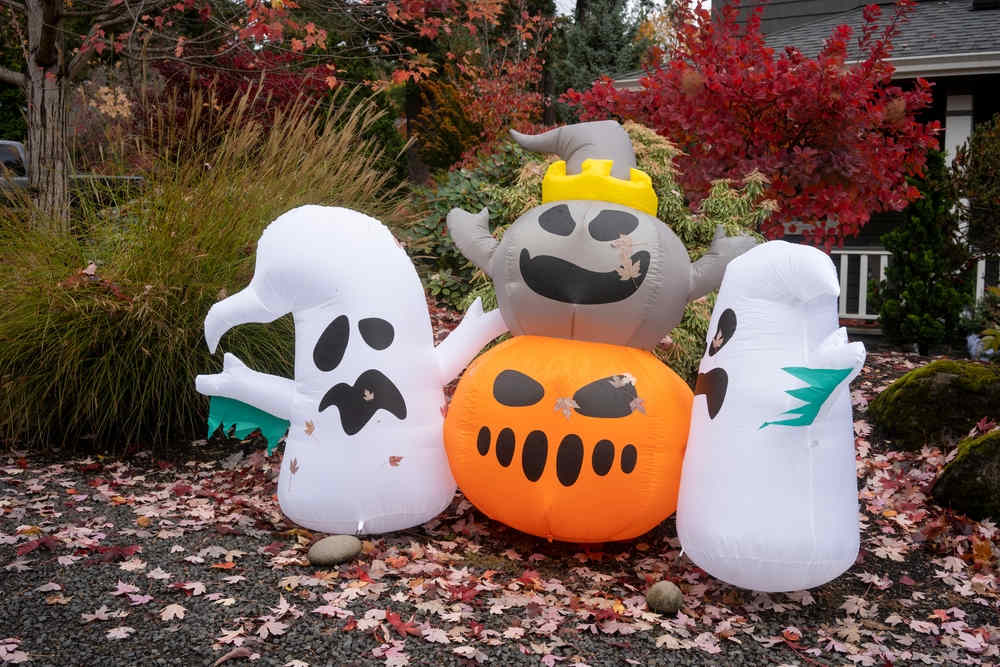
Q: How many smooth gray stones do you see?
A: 2